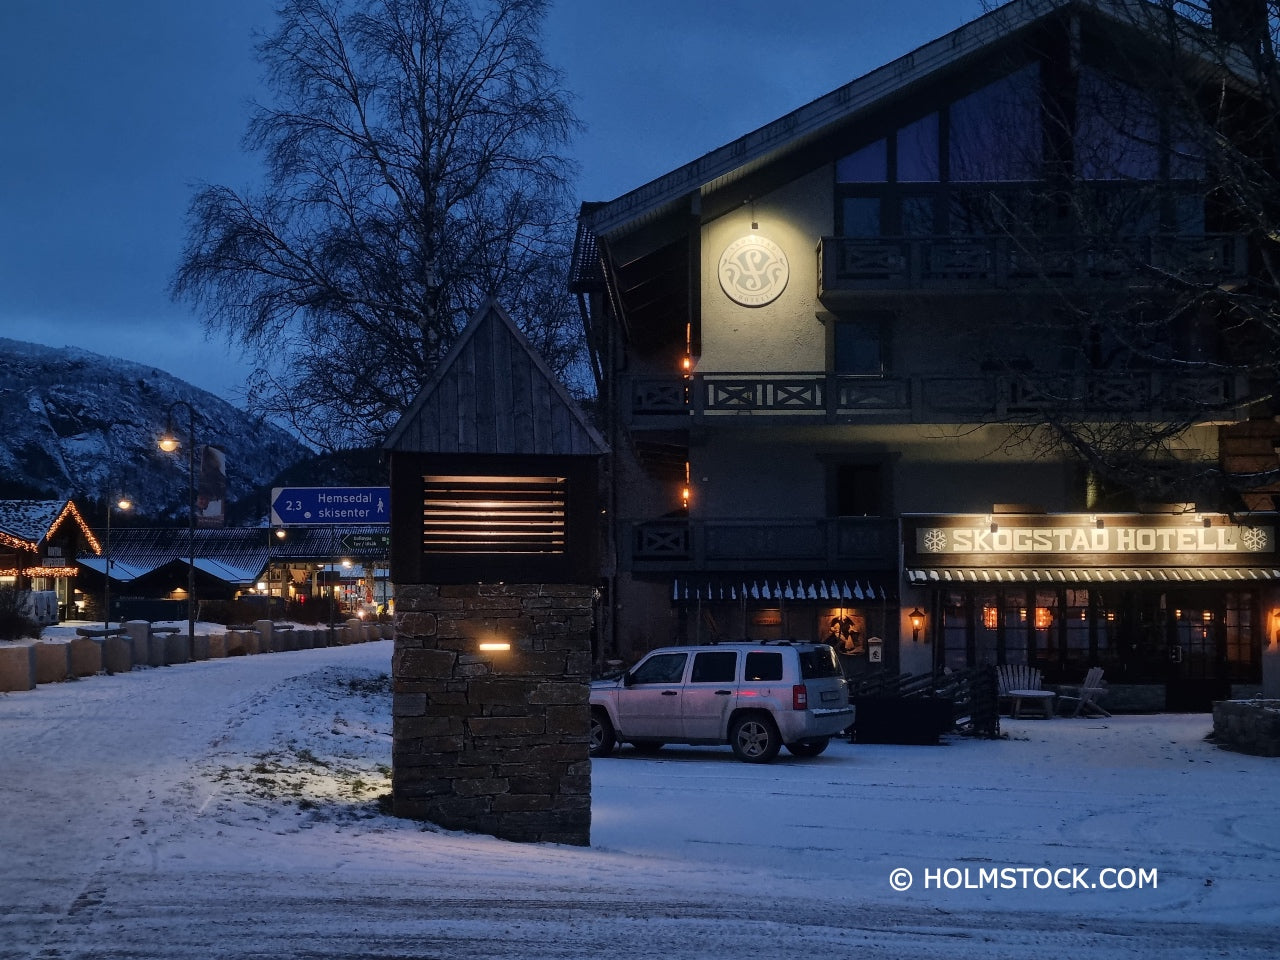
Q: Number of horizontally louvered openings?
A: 1